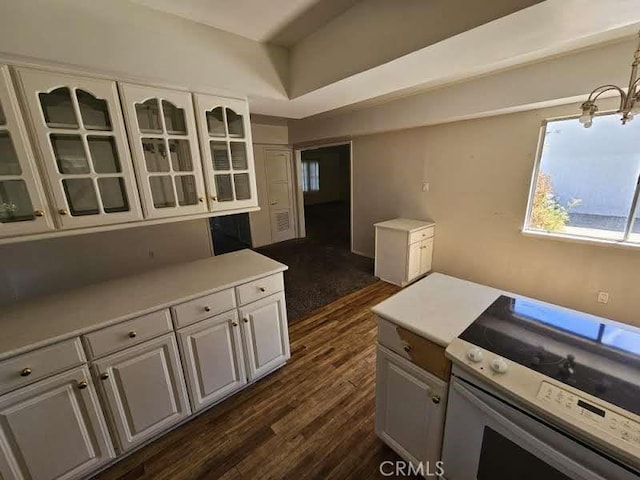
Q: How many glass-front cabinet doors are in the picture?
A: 4